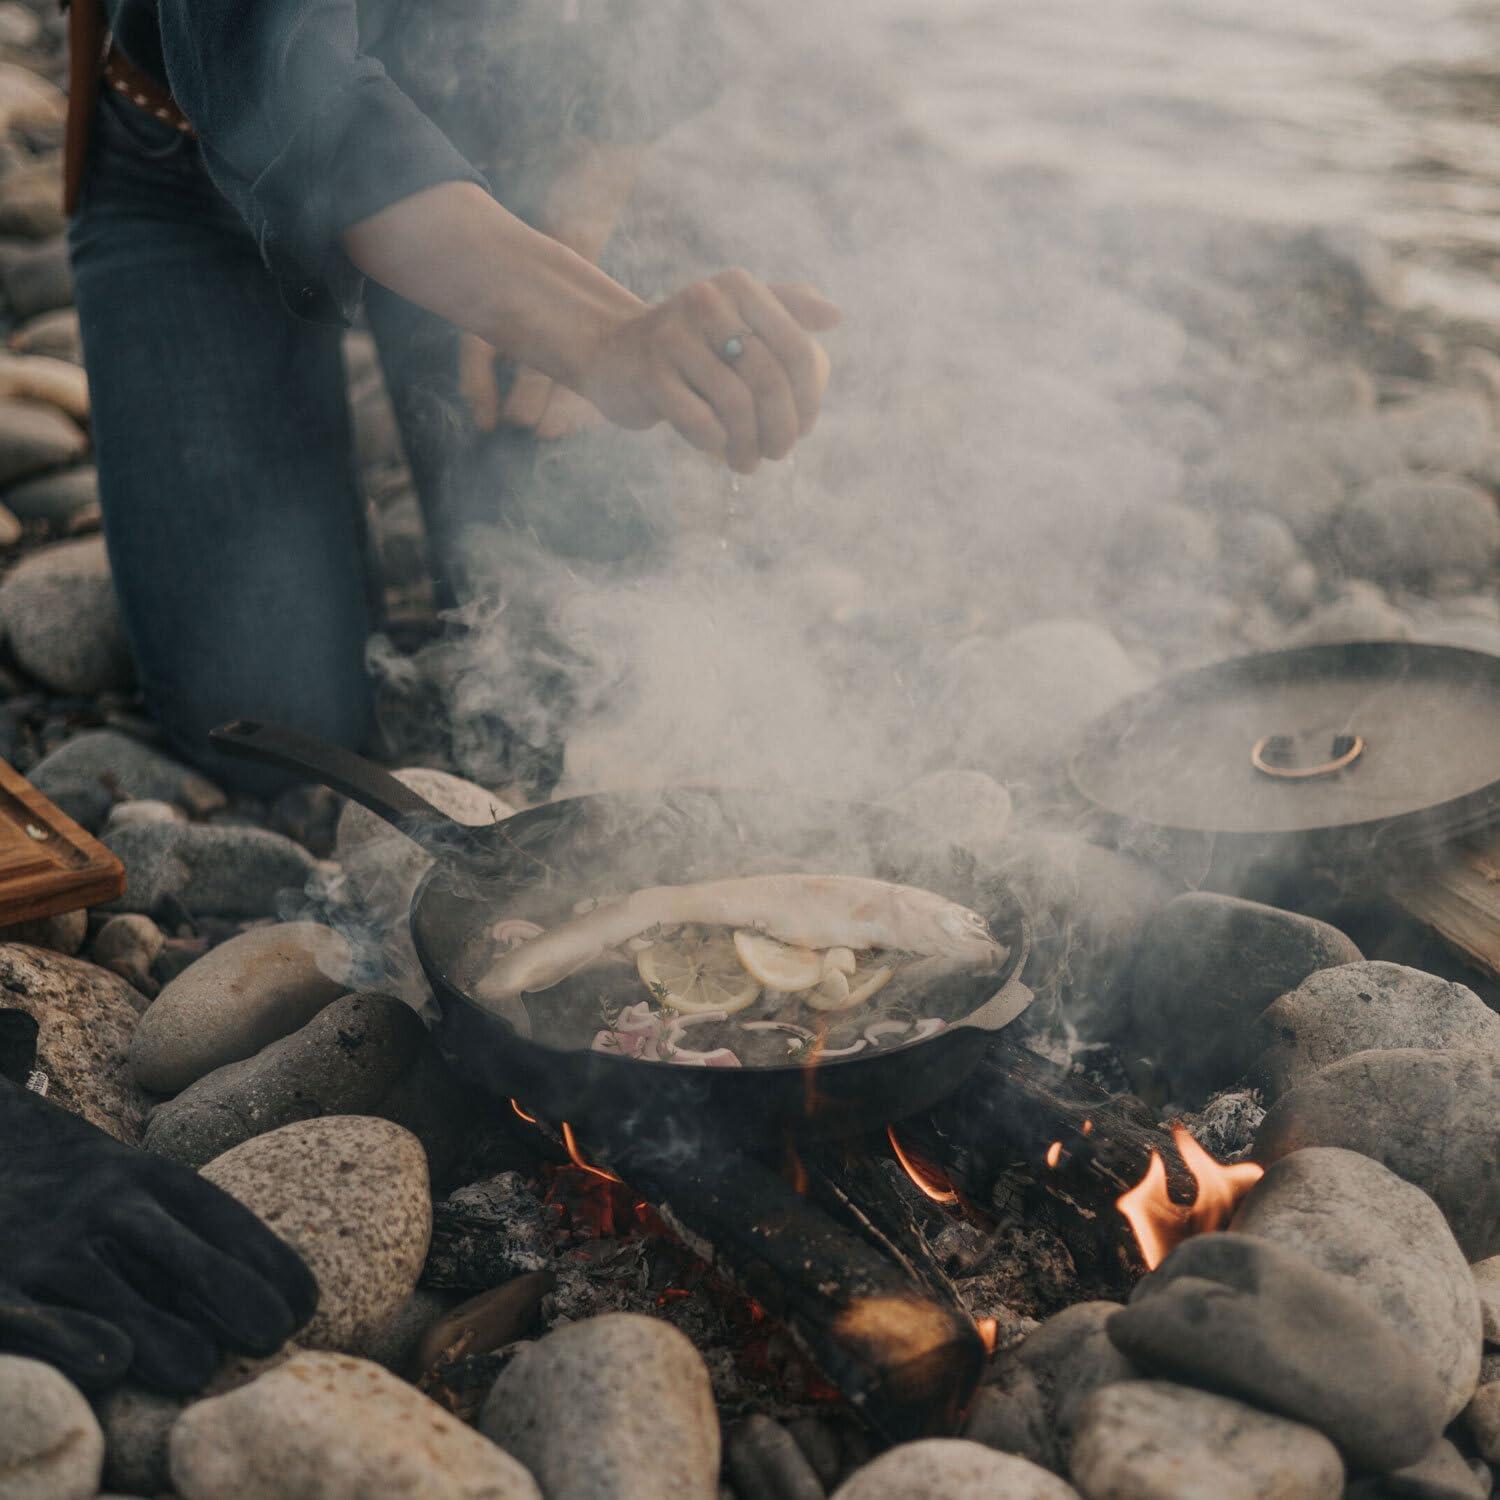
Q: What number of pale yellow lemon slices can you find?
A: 3